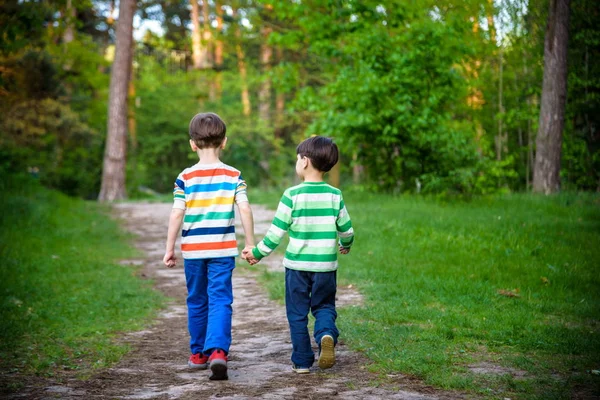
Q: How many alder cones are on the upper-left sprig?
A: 0